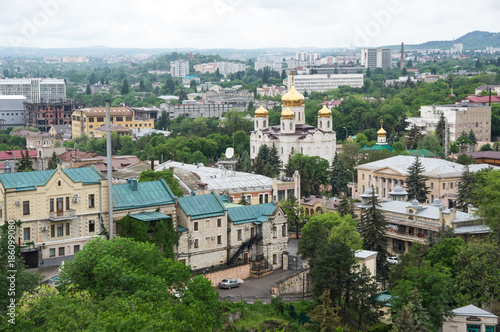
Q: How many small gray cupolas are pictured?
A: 4